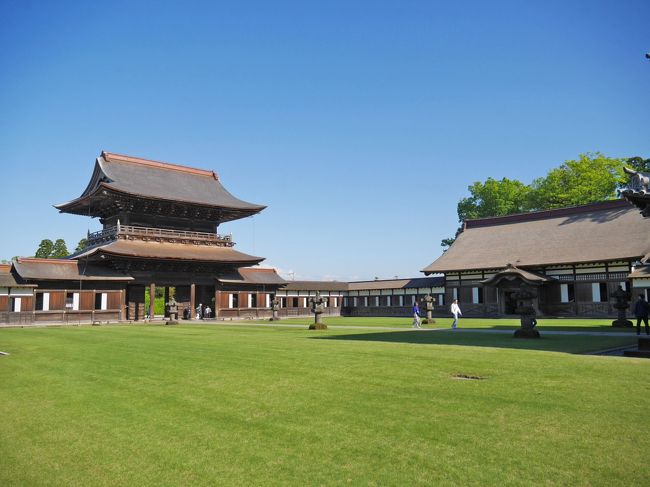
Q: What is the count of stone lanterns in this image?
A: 6